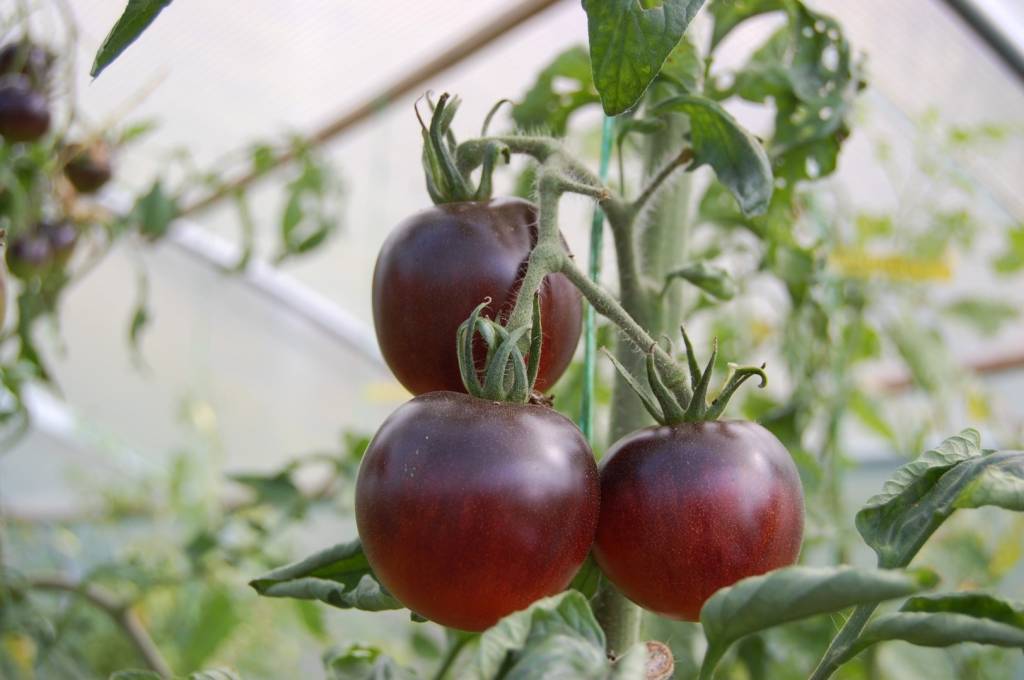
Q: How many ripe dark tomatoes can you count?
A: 3